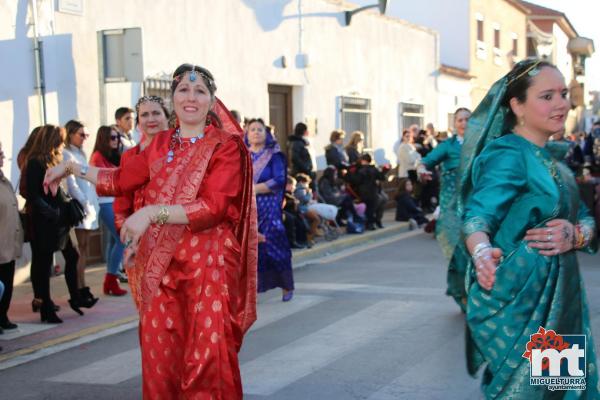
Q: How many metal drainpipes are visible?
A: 1